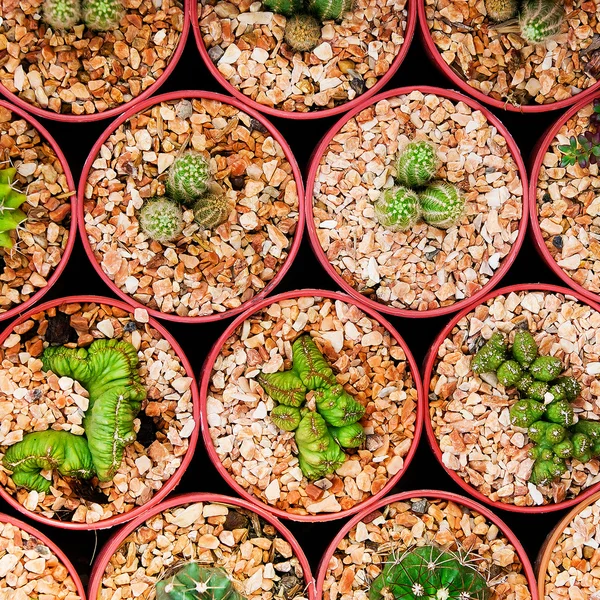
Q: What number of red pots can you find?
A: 13